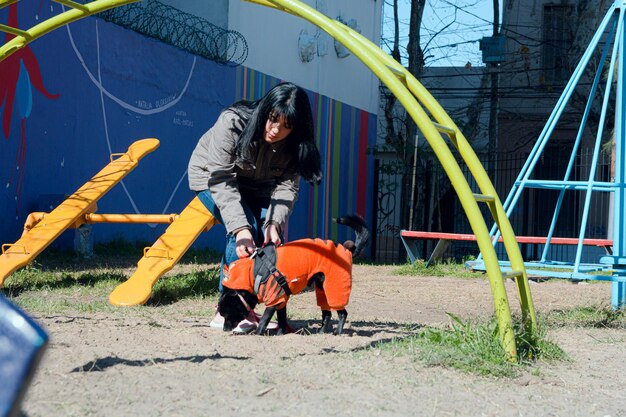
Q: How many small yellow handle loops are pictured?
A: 3